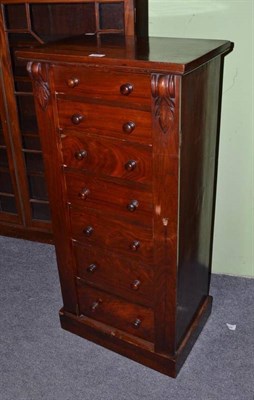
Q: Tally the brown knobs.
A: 14